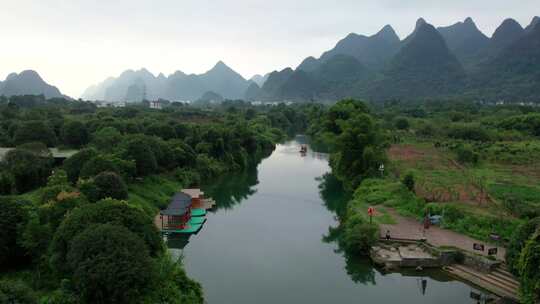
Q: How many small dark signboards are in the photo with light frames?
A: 2